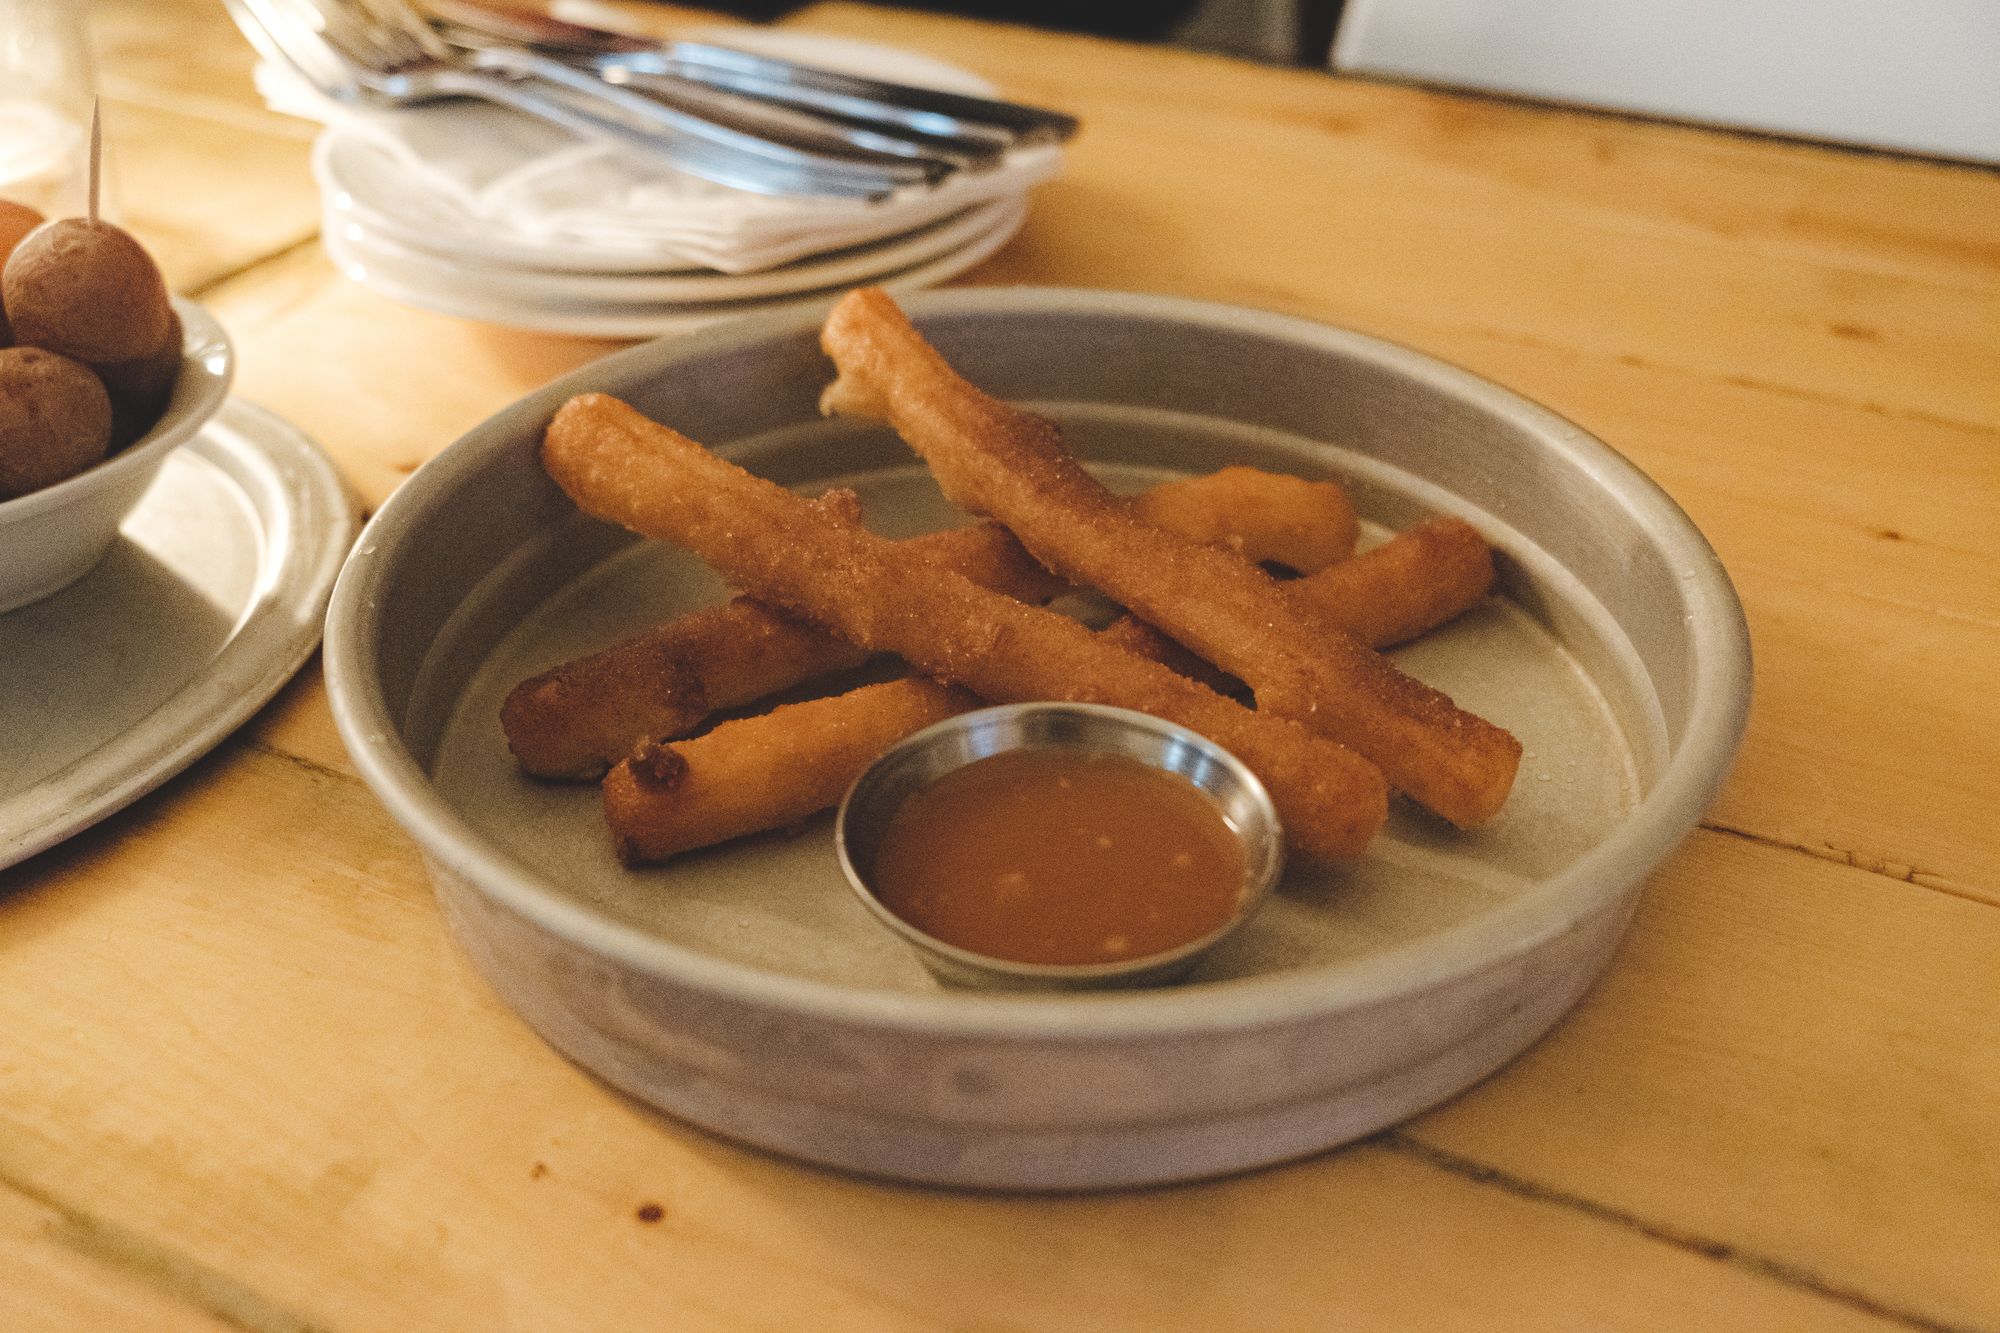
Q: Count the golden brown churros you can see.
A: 4